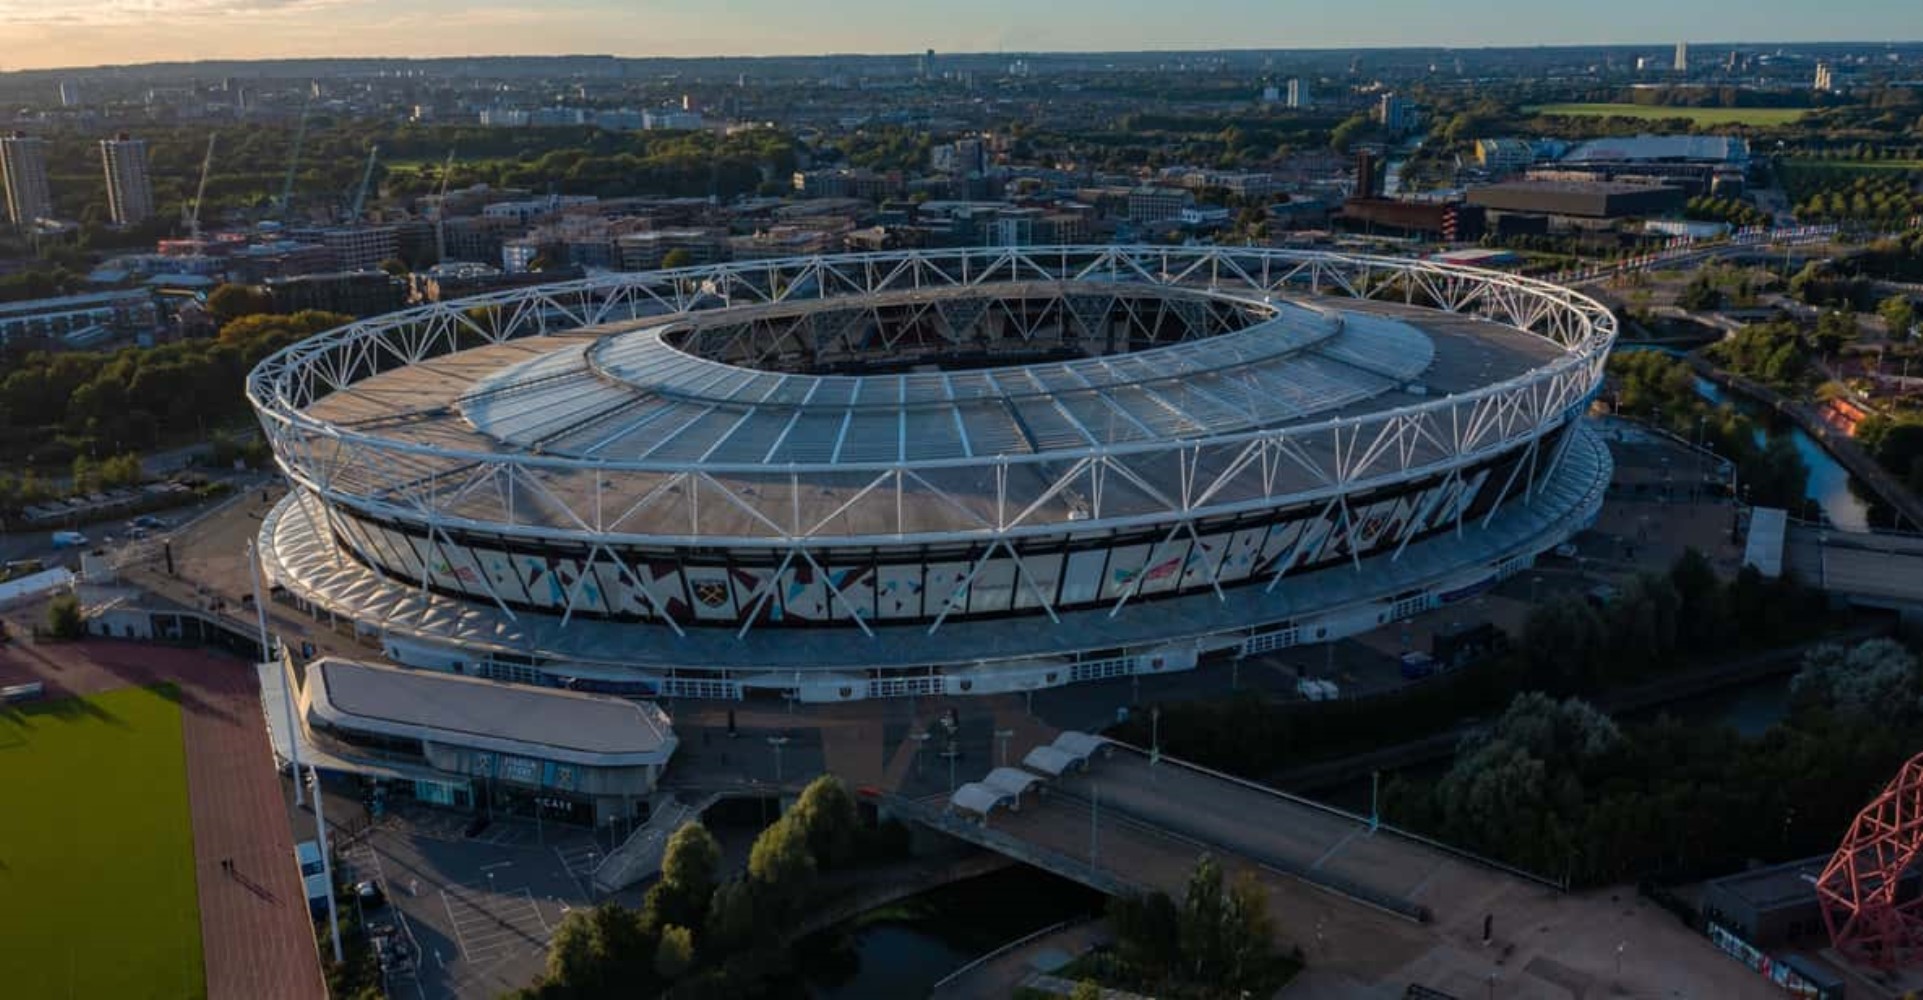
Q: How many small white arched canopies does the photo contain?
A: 4